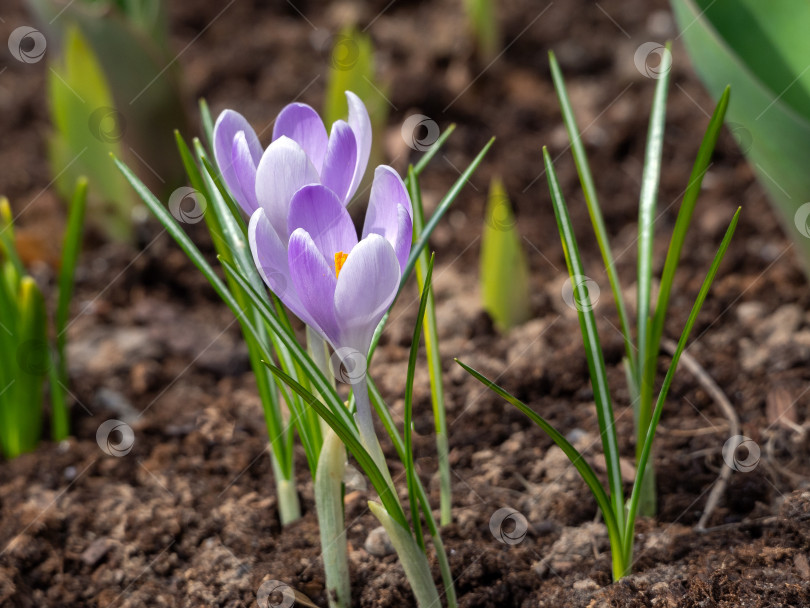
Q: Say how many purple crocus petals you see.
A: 12